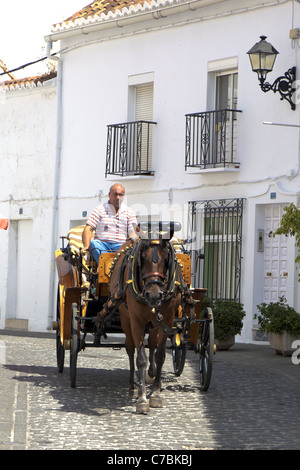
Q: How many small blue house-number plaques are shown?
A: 3